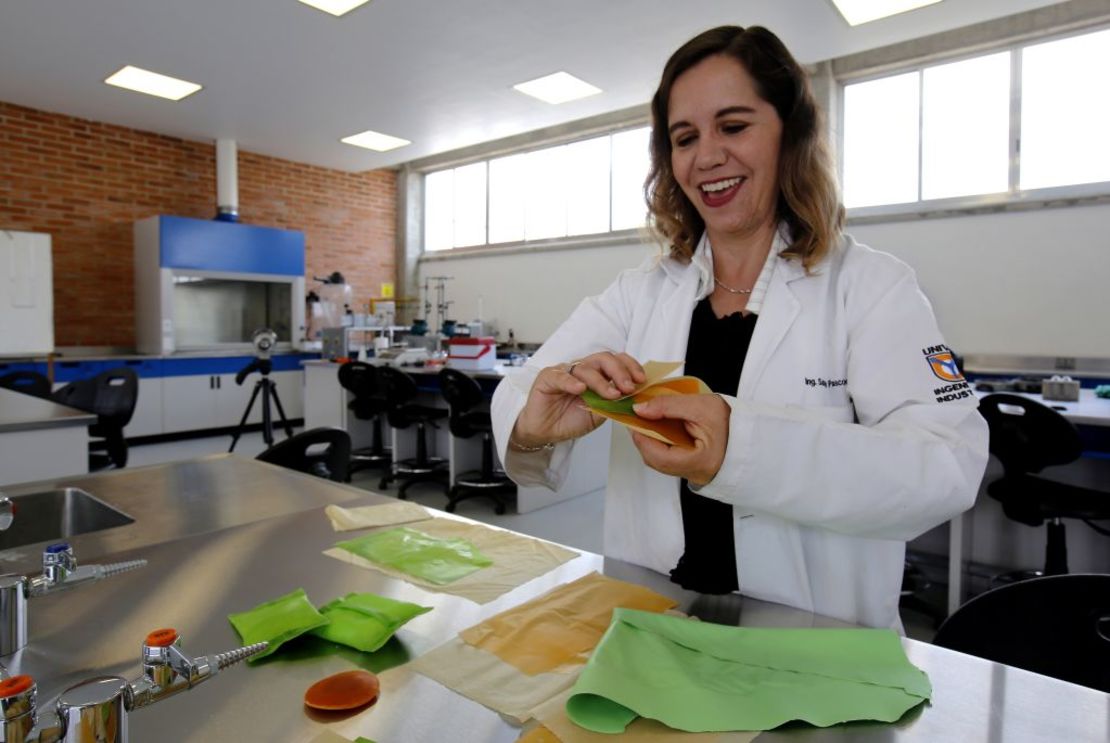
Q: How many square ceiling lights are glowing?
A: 5